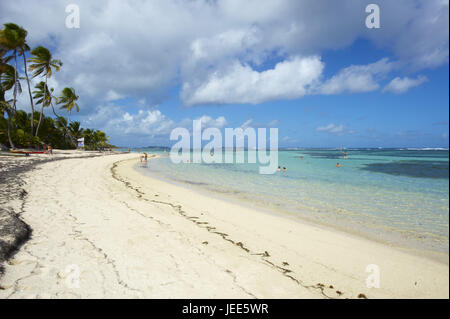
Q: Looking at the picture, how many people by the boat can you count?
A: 1